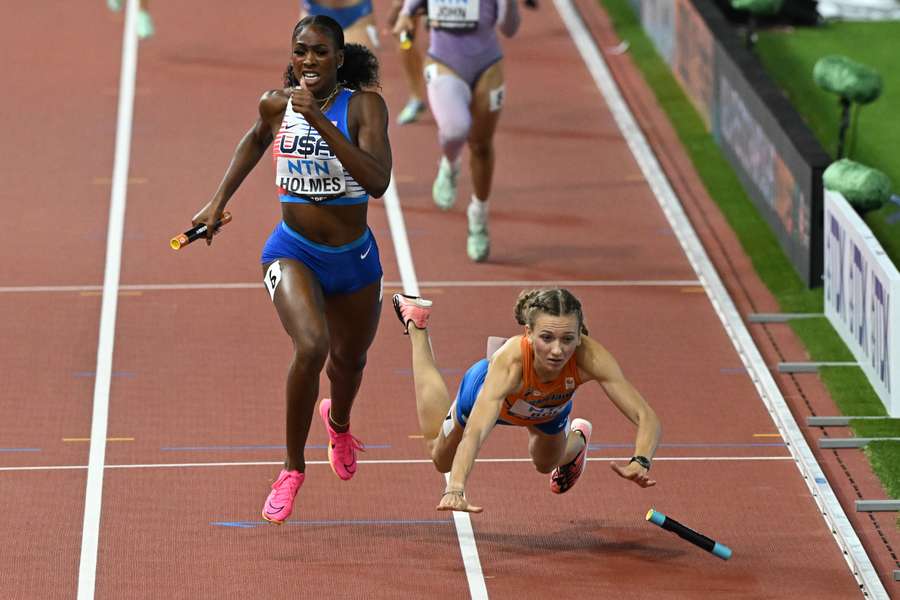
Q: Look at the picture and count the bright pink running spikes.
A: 2